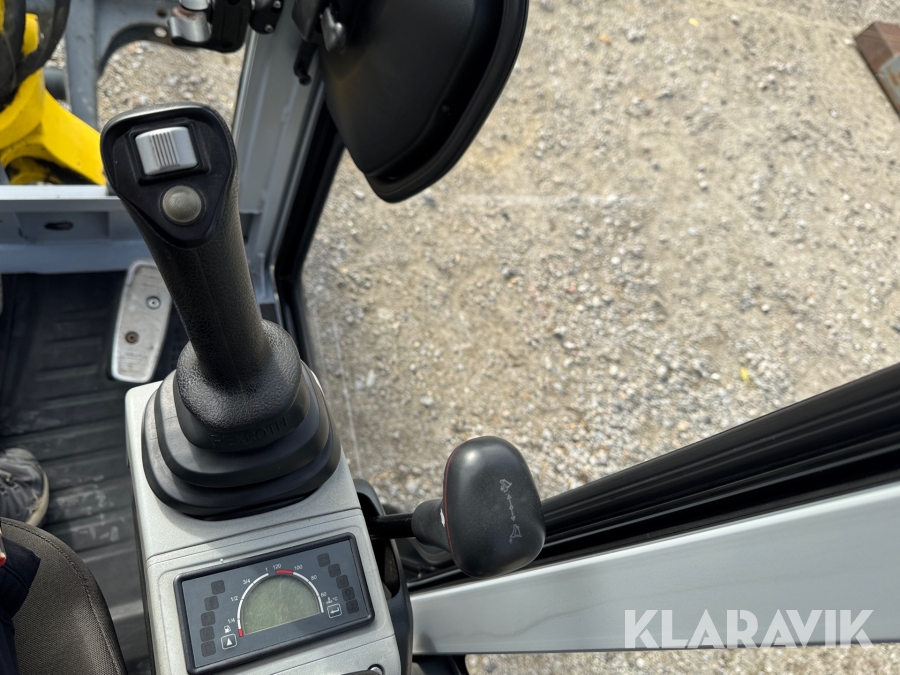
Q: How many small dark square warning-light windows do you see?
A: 10